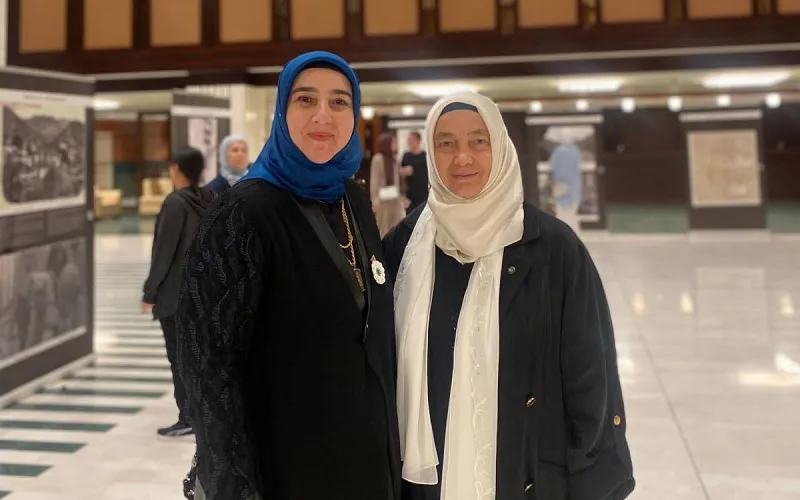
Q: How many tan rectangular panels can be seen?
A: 11